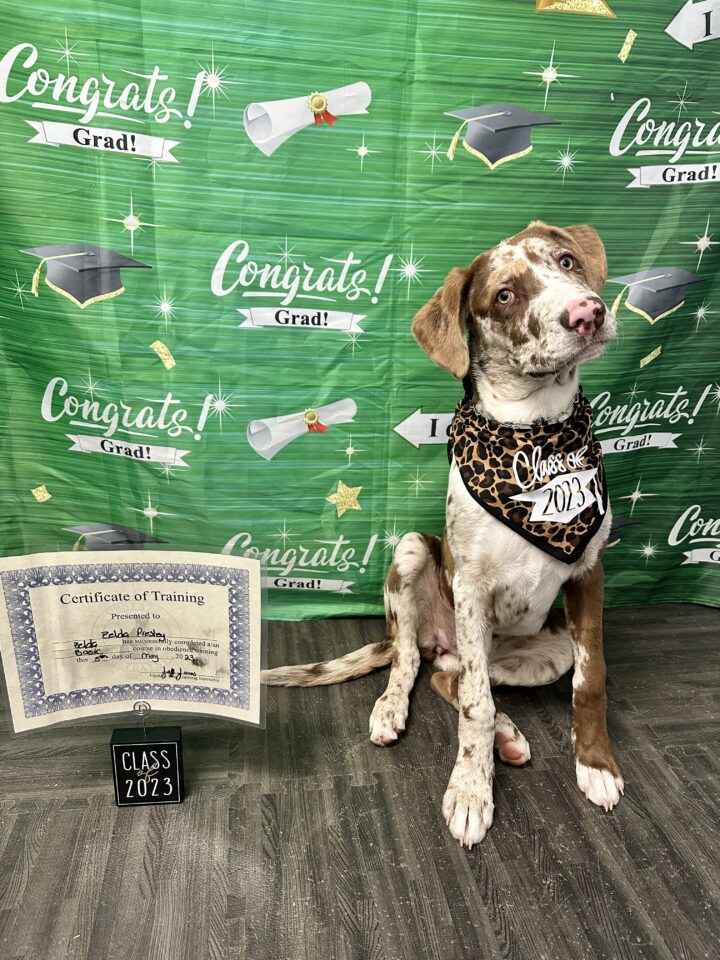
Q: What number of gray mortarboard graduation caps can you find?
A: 5